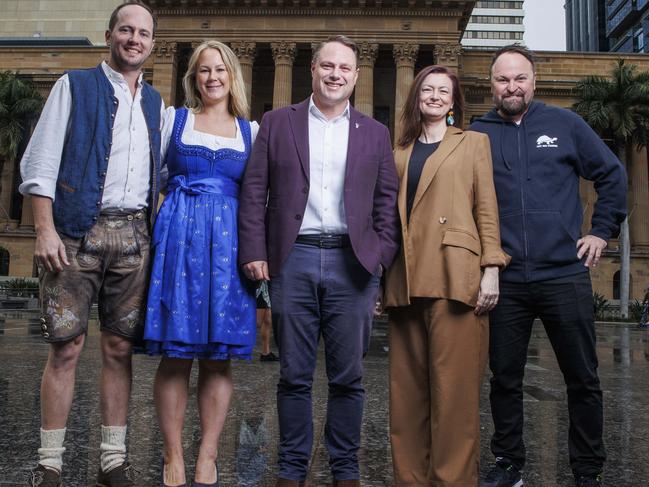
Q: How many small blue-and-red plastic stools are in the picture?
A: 0